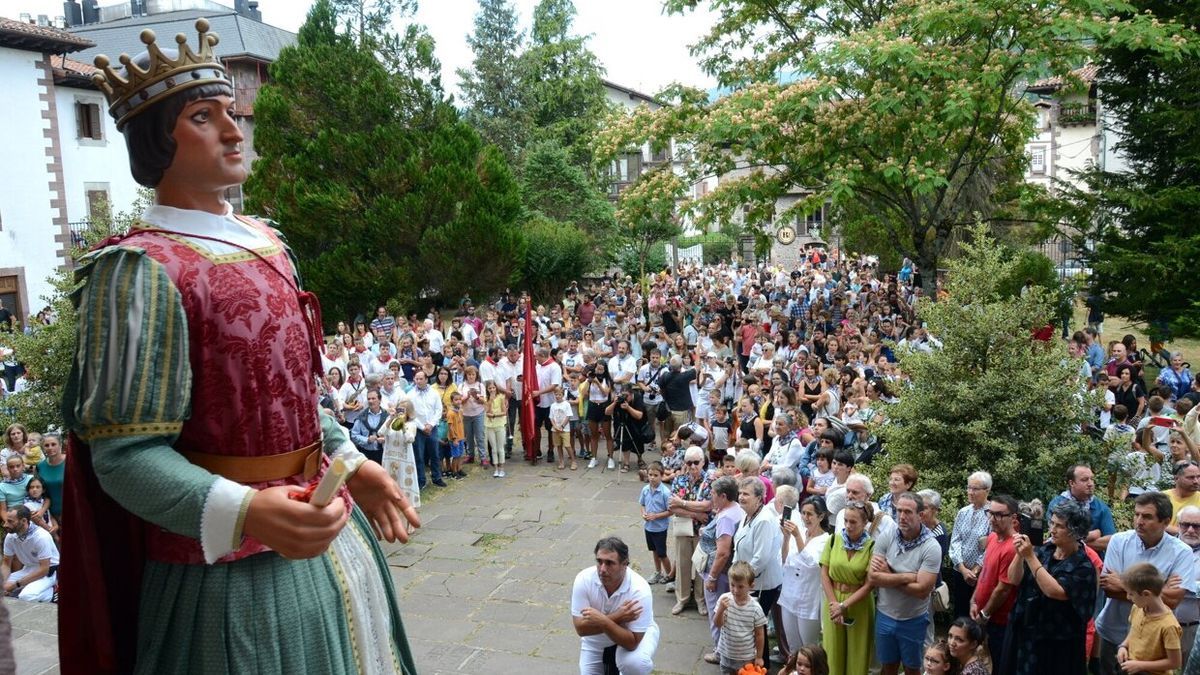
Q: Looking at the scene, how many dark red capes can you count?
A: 1